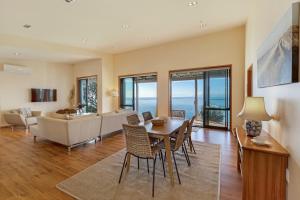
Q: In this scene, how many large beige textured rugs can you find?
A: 1